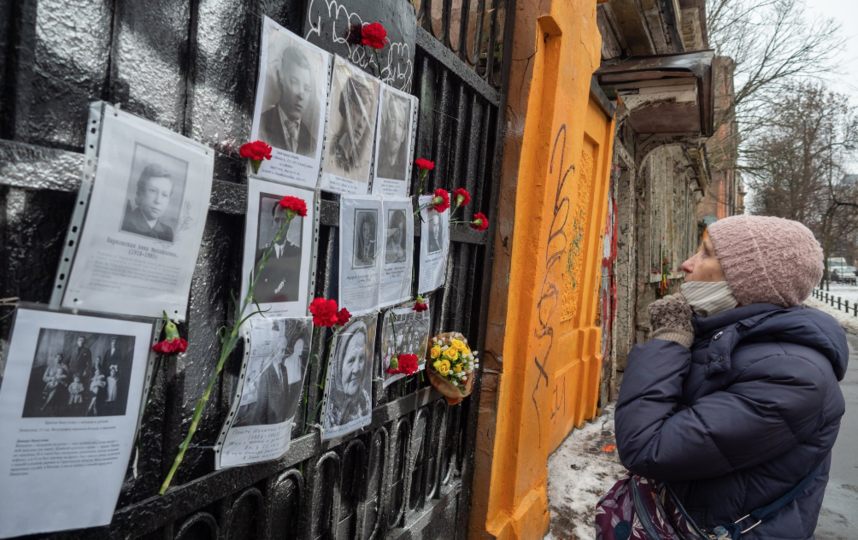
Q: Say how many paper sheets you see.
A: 12